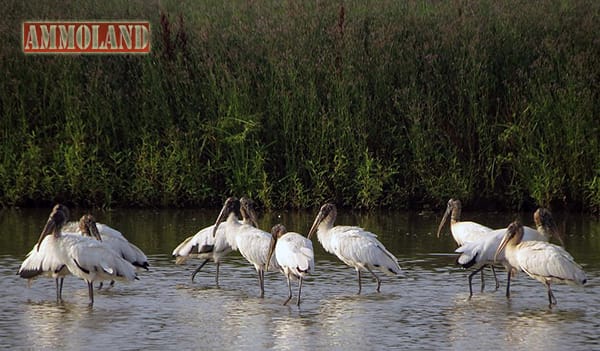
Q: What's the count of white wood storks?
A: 10